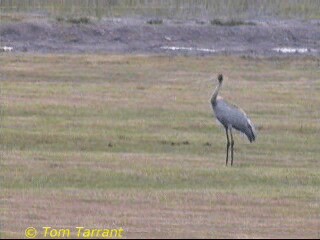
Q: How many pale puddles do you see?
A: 3